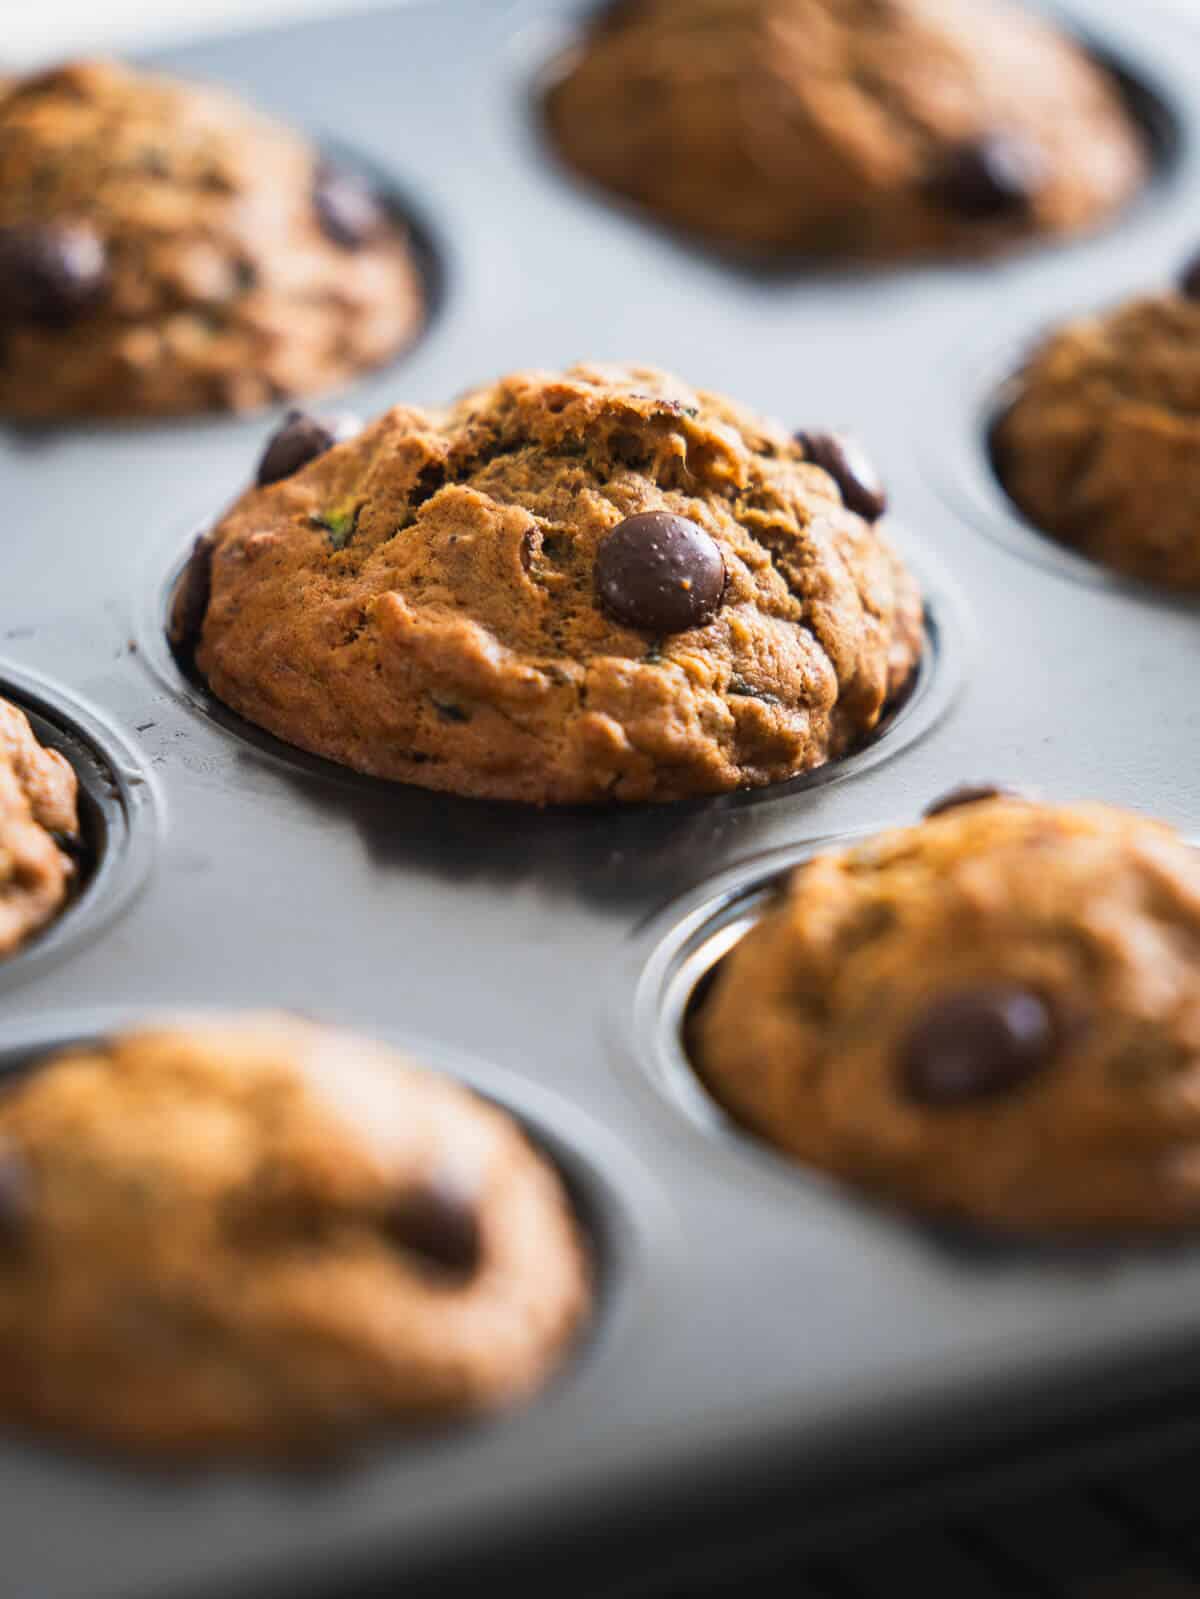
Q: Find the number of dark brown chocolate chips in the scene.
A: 12